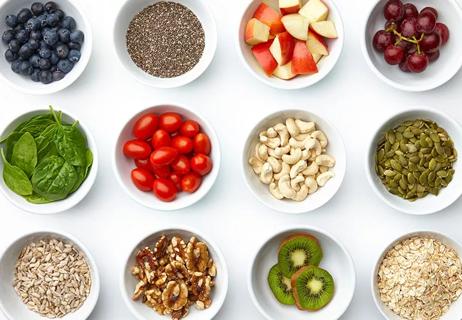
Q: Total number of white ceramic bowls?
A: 12